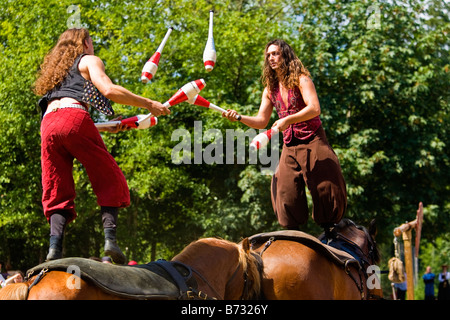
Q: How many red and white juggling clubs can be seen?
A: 6